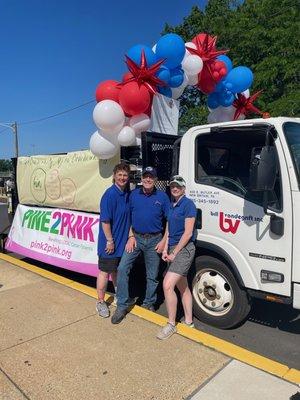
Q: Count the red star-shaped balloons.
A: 3